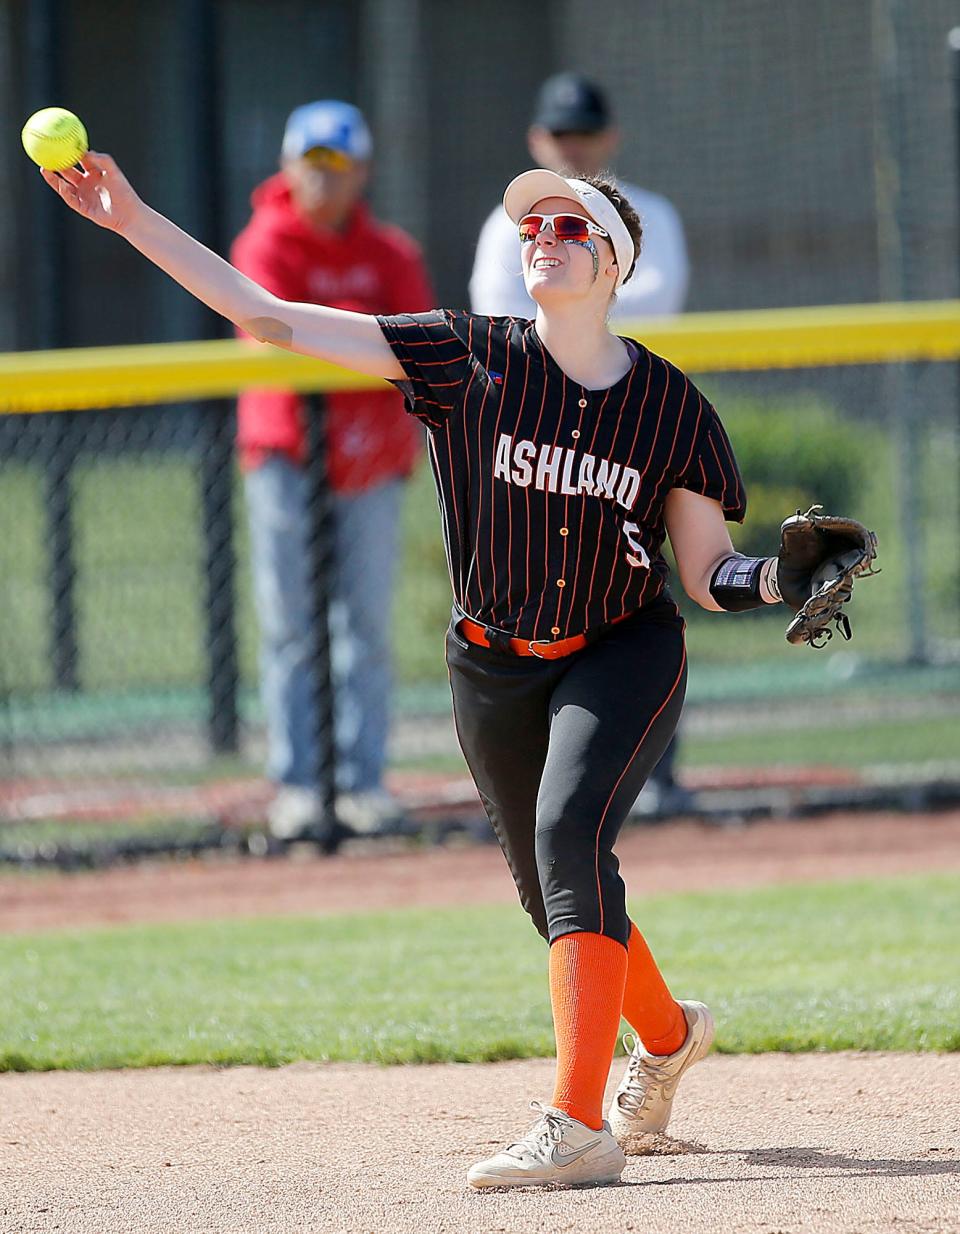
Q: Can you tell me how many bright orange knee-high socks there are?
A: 2